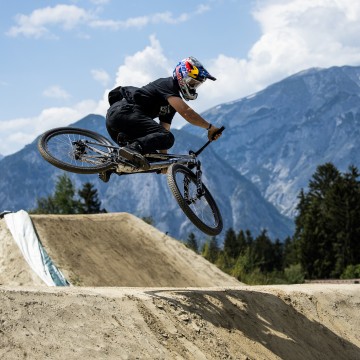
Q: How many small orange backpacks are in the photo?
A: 0